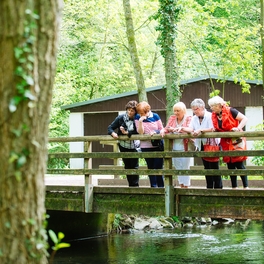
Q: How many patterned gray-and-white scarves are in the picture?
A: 1